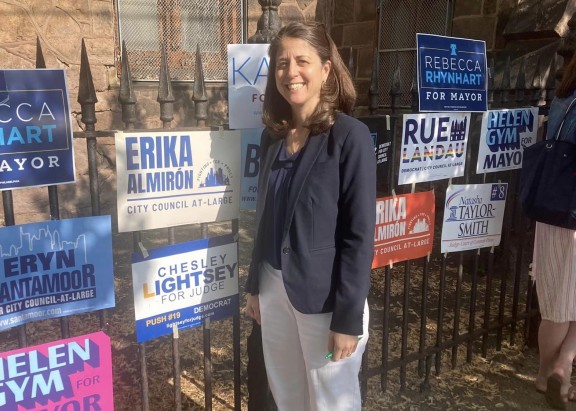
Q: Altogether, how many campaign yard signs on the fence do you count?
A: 13